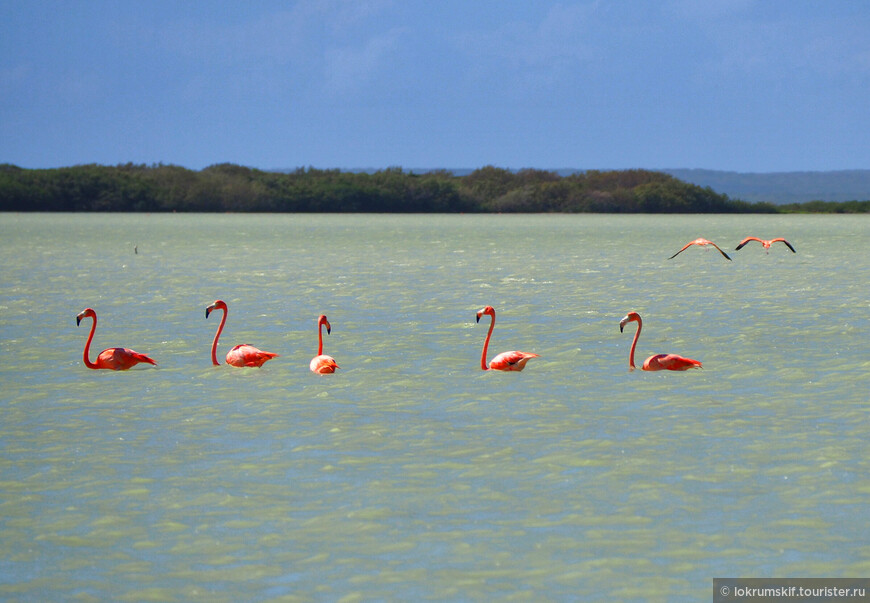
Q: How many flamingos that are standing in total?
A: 5